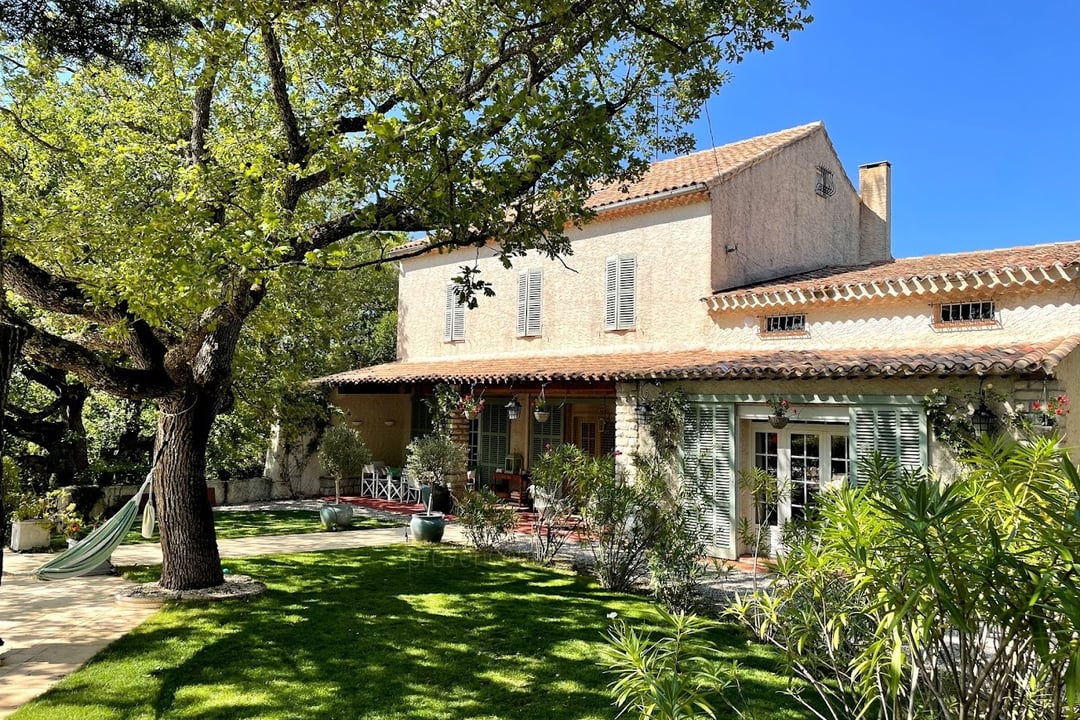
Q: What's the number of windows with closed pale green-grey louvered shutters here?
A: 3